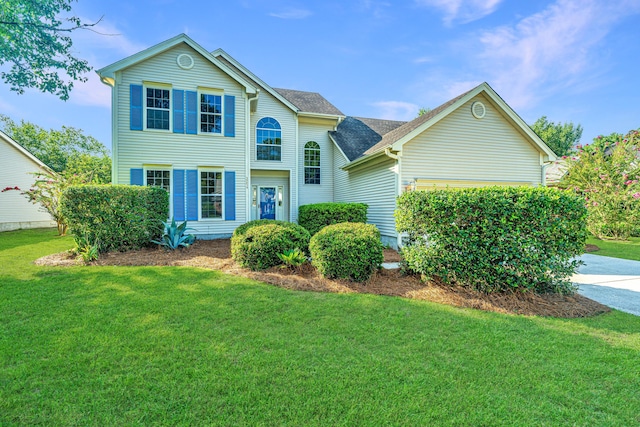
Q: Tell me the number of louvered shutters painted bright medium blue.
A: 8